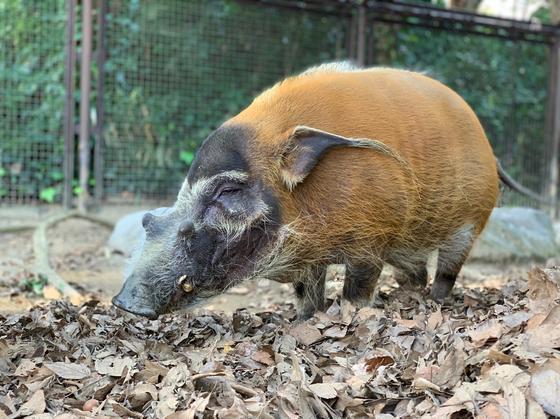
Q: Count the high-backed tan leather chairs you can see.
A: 0